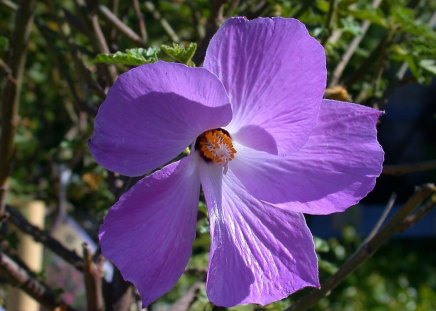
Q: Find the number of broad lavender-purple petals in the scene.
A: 5